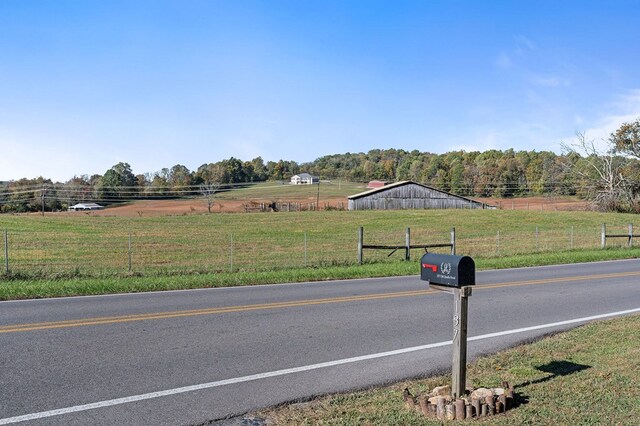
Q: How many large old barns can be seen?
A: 1